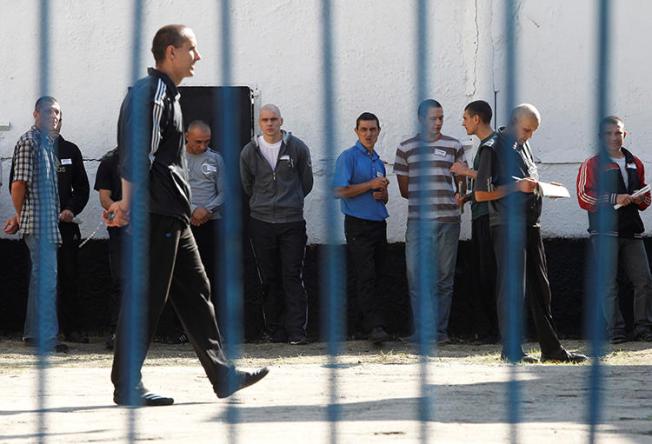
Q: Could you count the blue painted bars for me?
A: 7